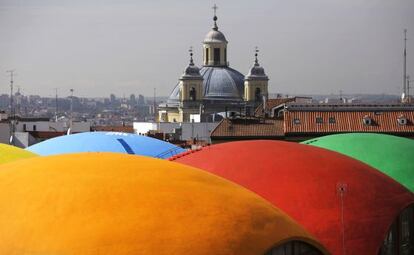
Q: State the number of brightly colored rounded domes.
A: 5